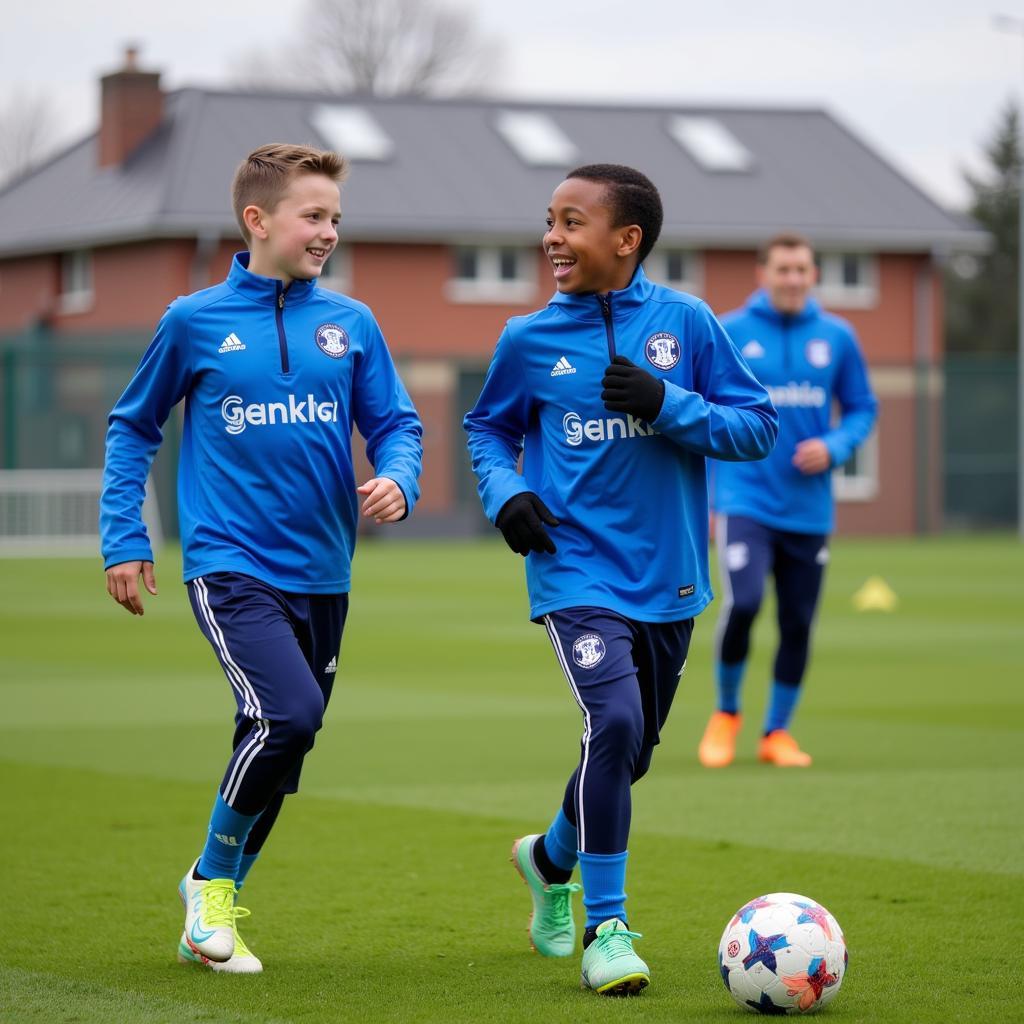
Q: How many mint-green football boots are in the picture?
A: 2